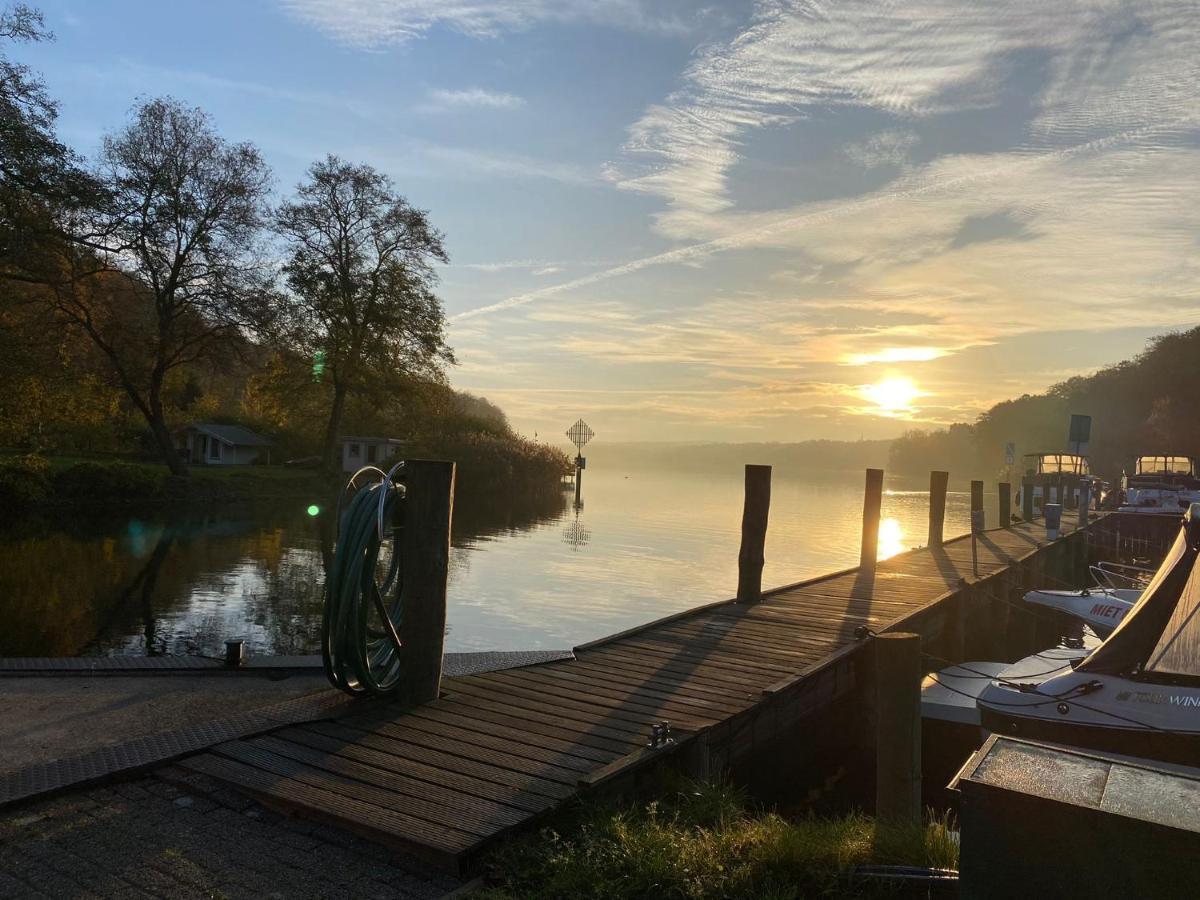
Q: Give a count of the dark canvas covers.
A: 1